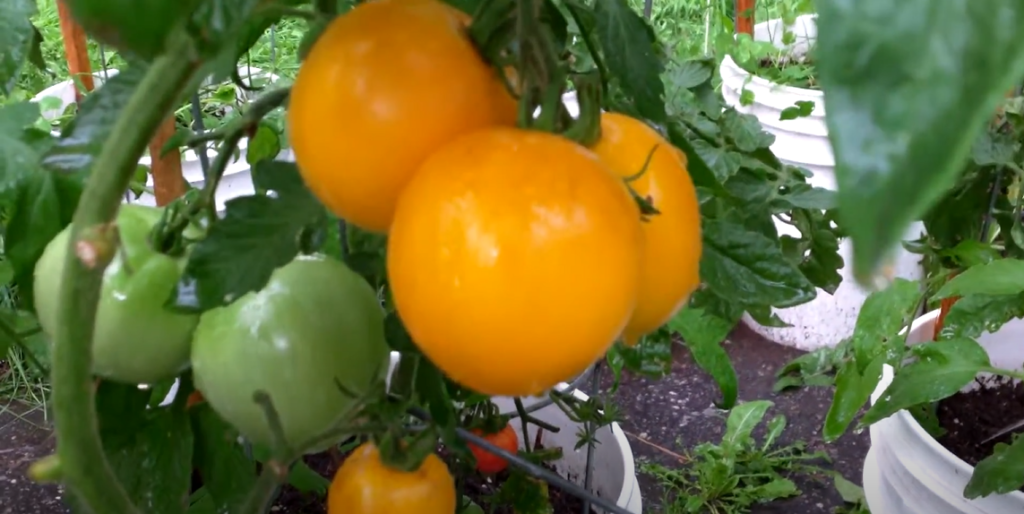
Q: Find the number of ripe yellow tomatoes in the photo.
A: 4